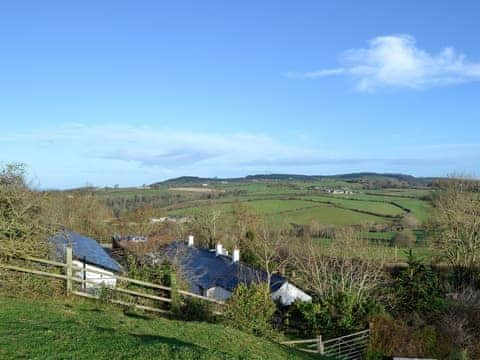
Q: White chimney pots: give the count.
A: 3